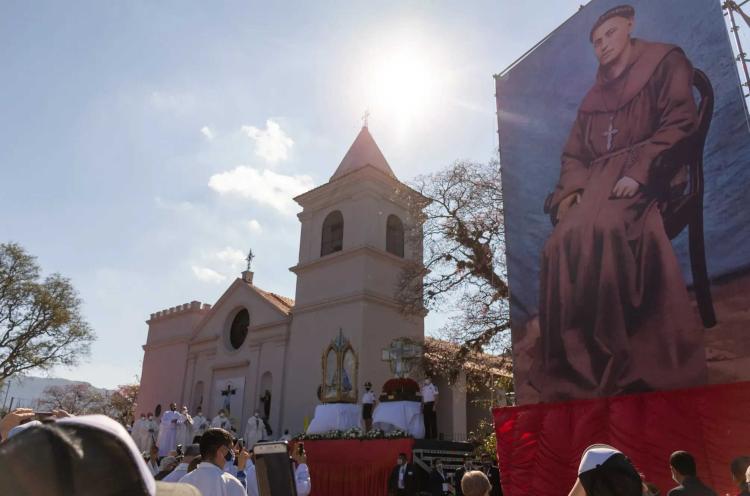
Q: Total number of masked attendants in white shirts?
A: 2